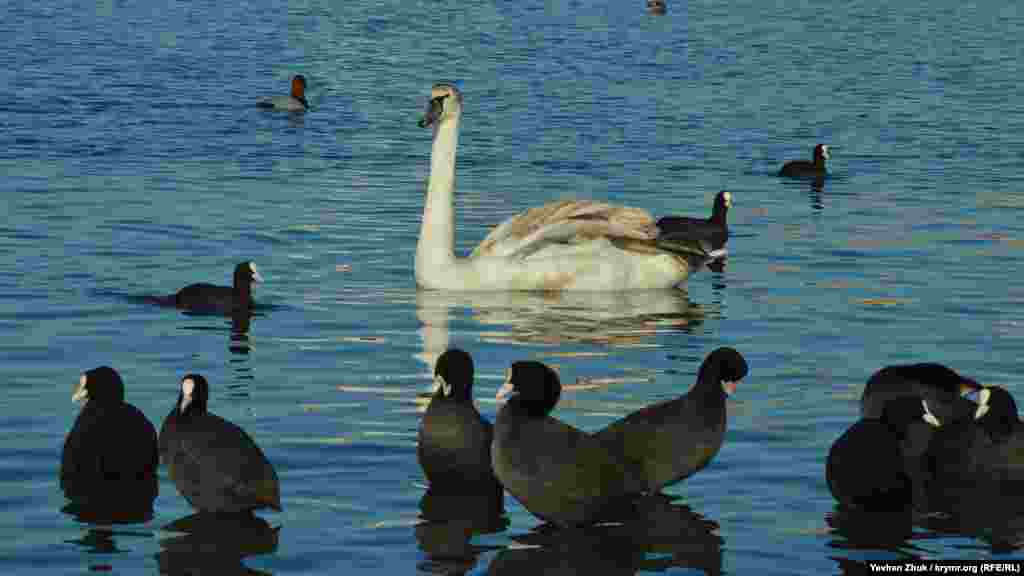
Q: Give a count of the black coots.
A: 11